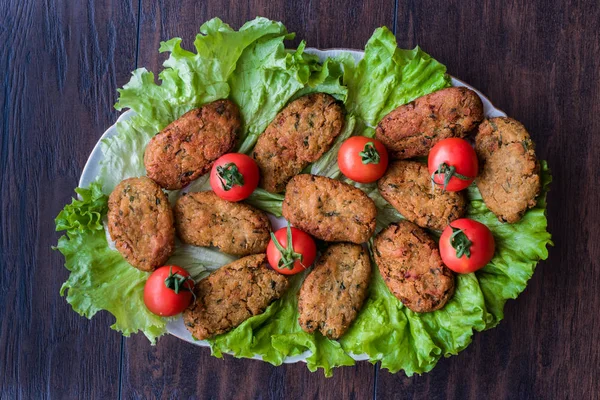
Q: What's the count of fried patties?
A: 11